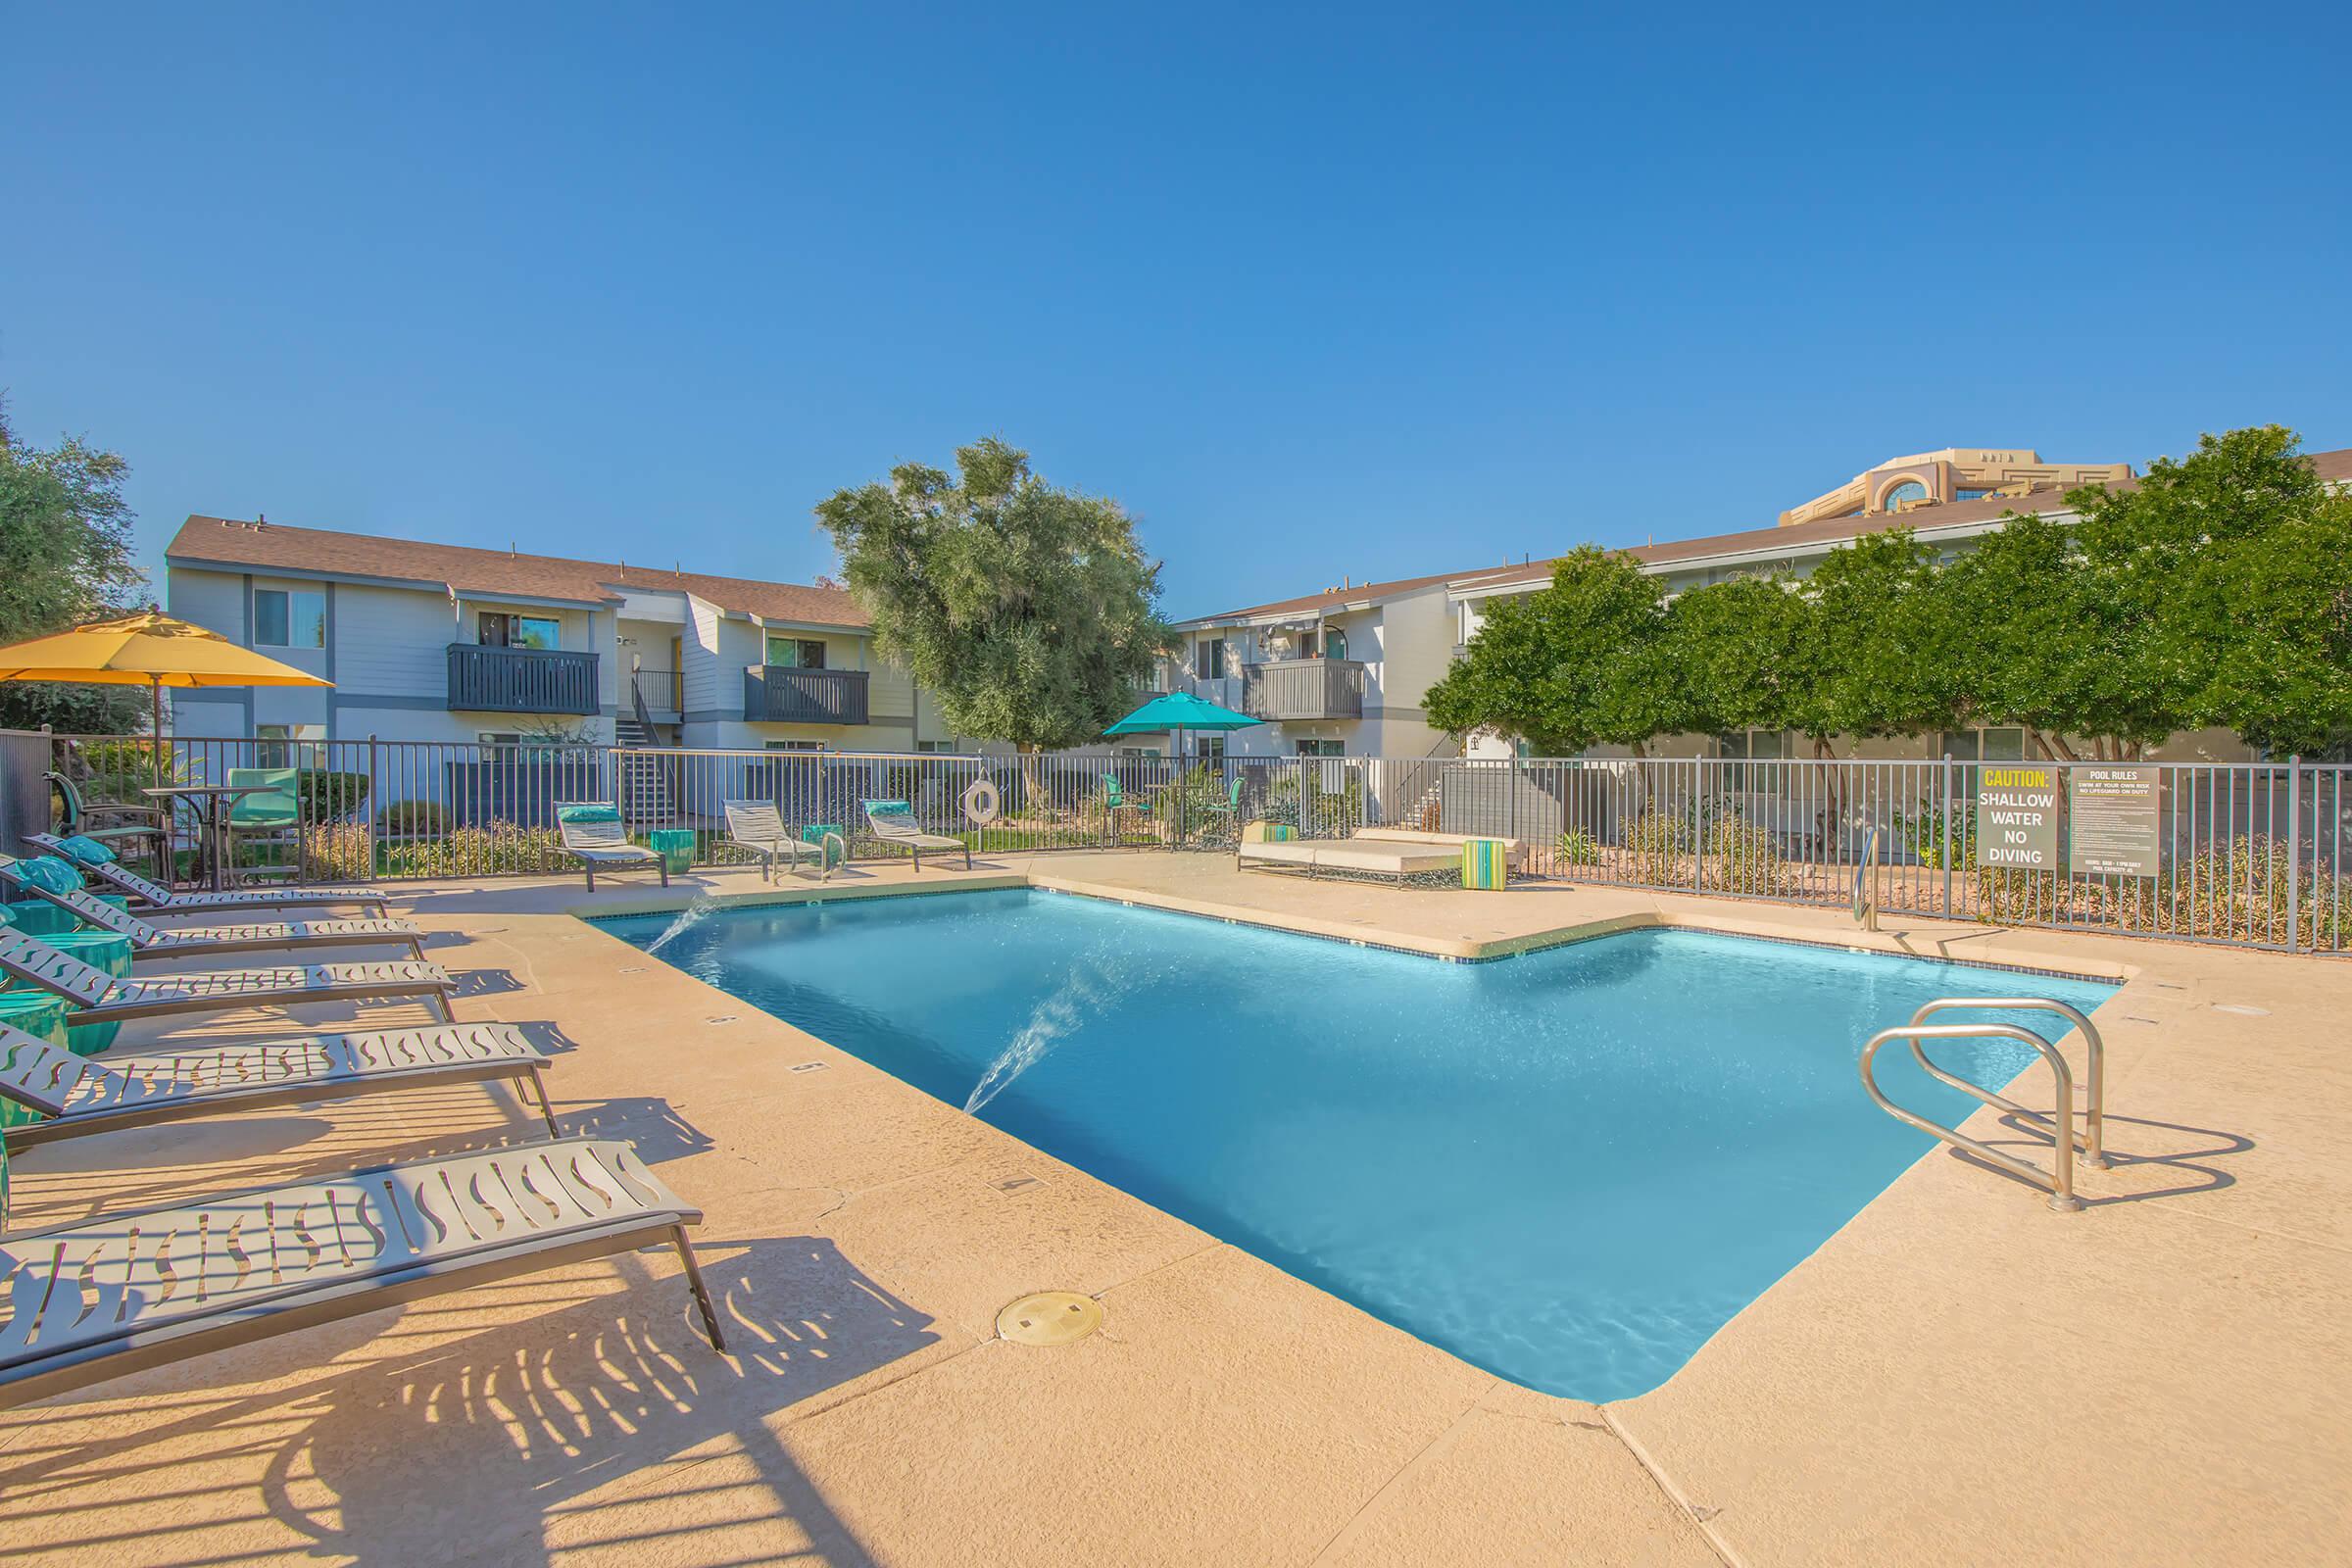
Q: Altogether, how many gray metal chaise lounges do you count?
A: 8